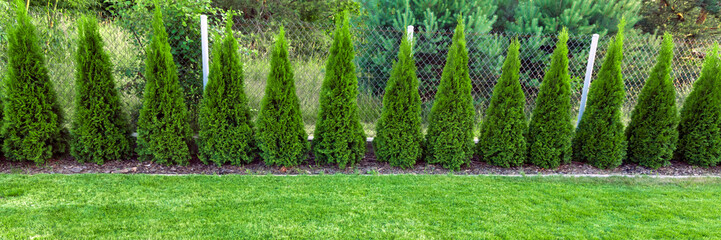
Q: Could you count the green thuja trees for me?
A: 13